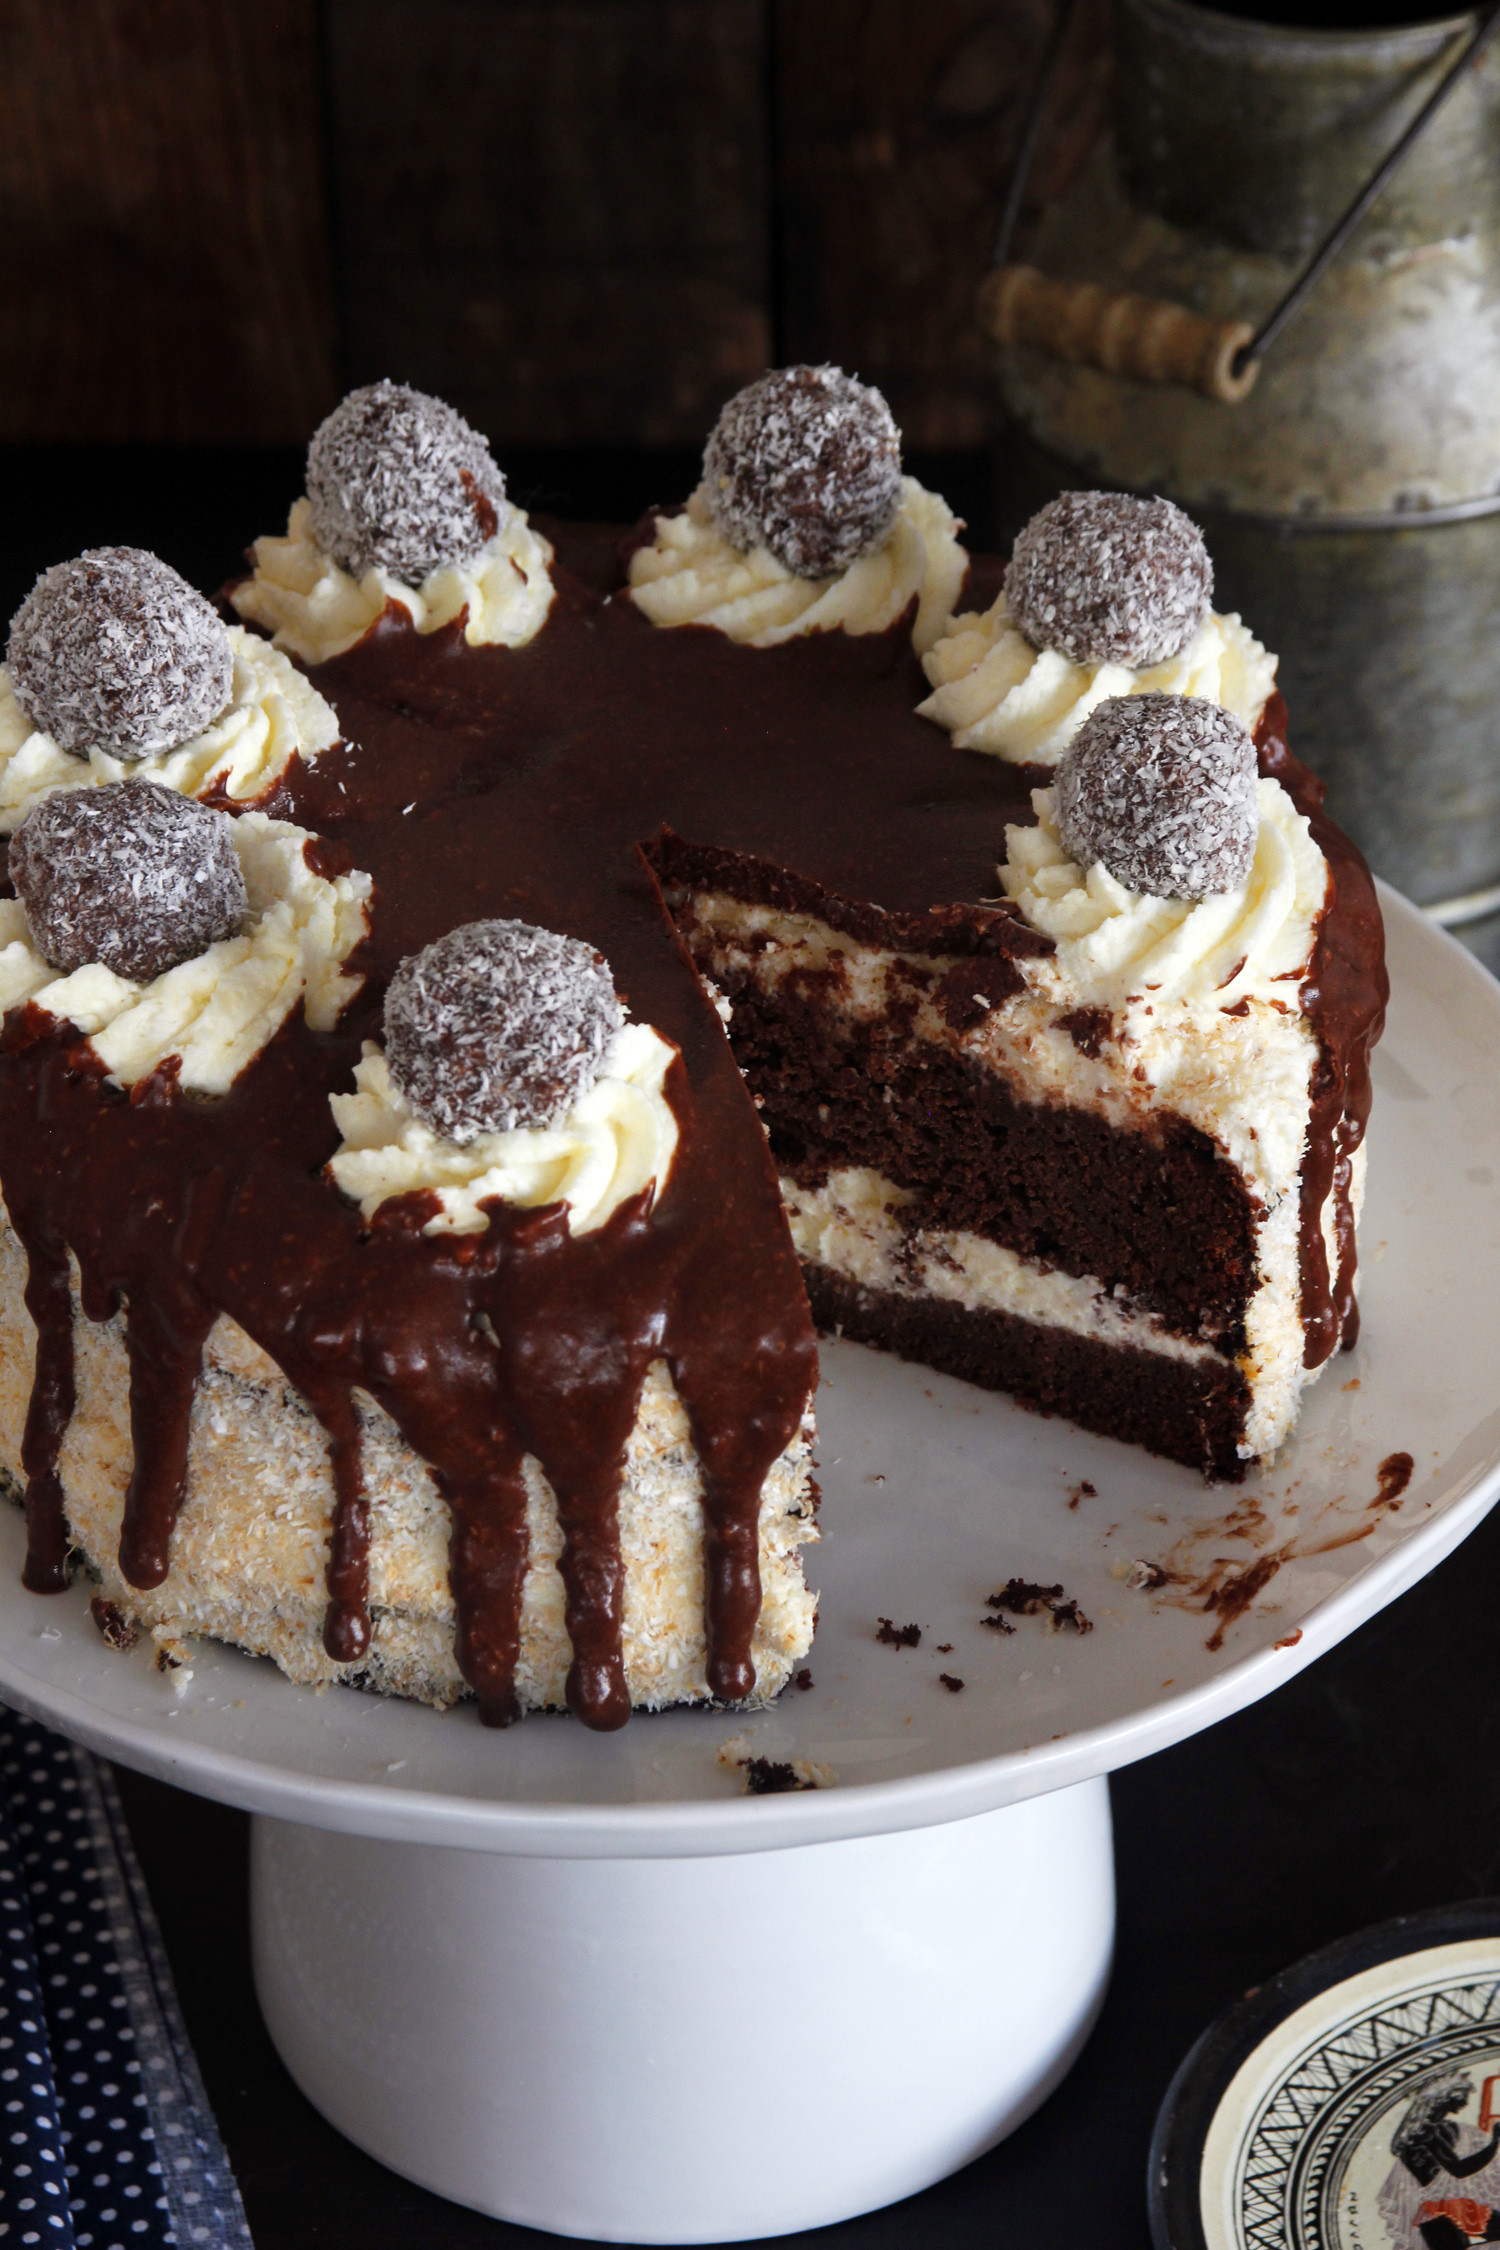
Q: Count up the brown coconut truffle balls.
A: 7